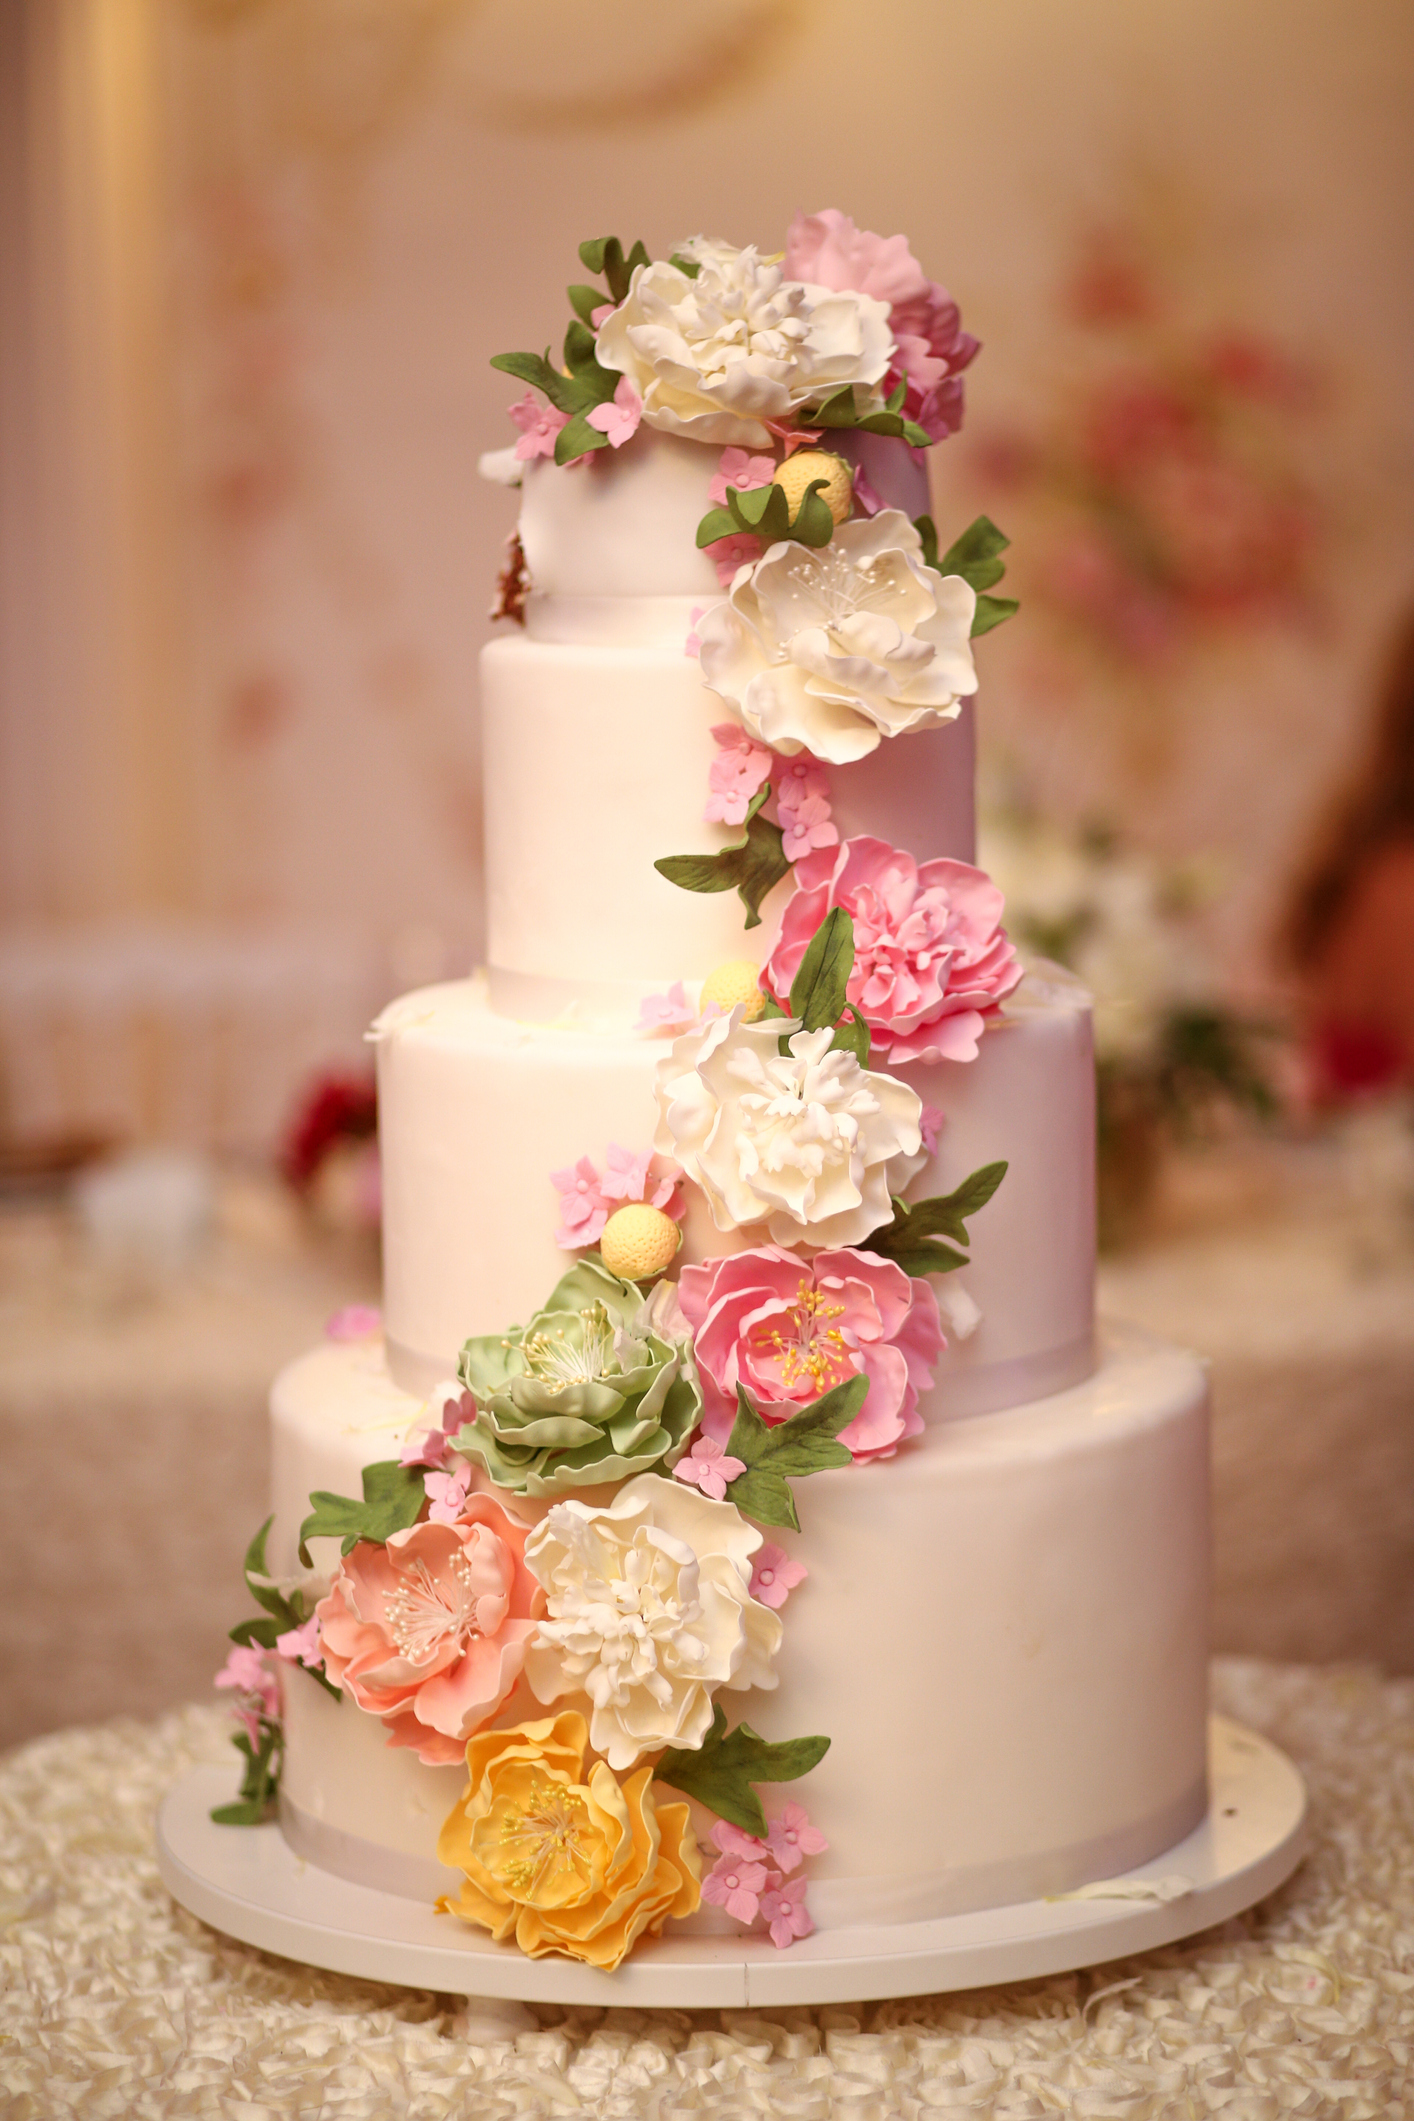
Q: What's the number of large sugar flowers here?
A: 10